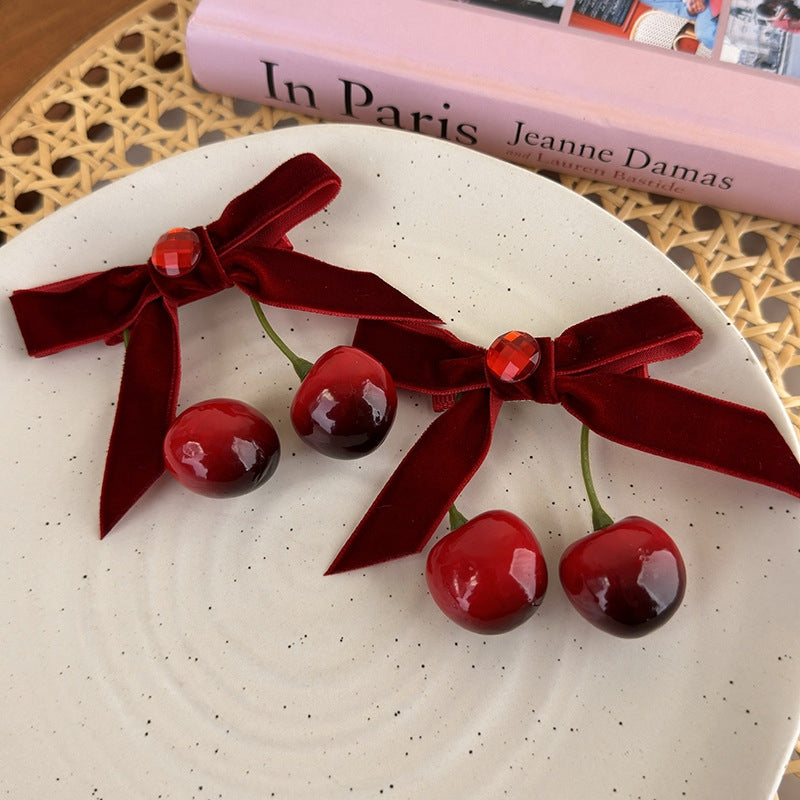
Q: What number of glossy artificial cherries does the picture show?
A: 4